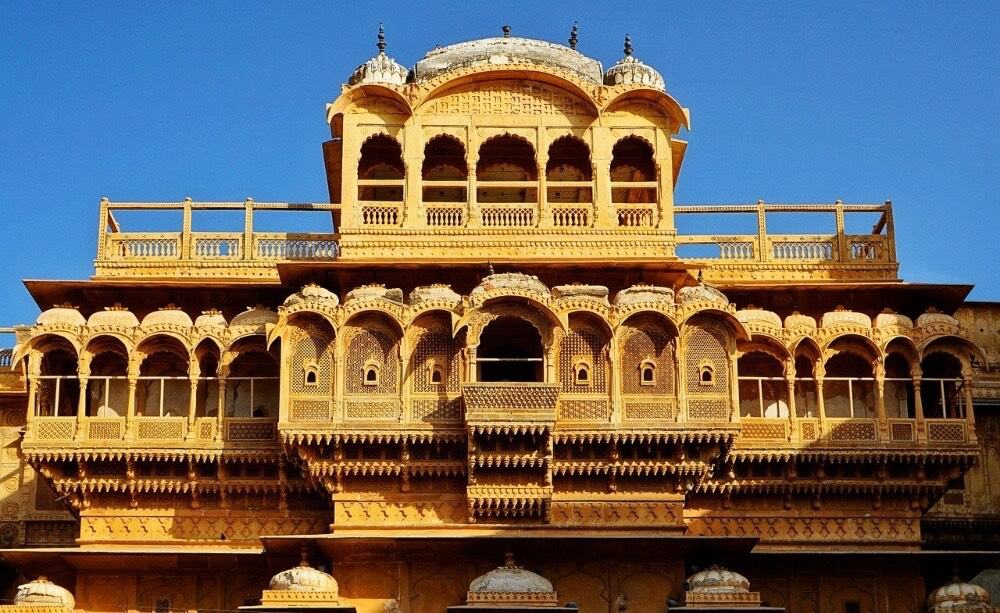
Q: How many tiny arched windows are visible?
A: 6